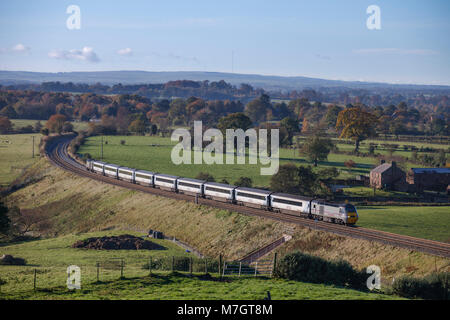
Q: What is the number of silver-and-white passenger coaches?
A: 9